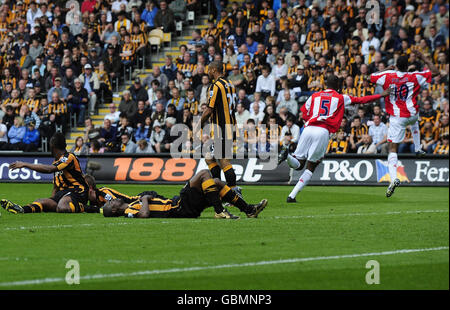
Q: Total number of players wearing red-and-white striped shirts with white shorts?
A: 2